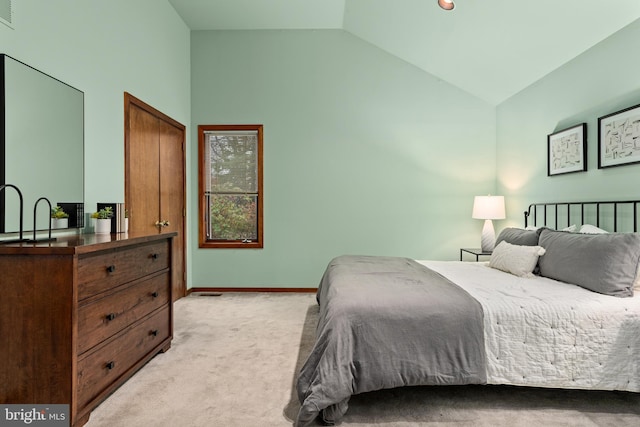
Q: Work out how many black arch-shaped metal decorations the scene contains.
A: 2